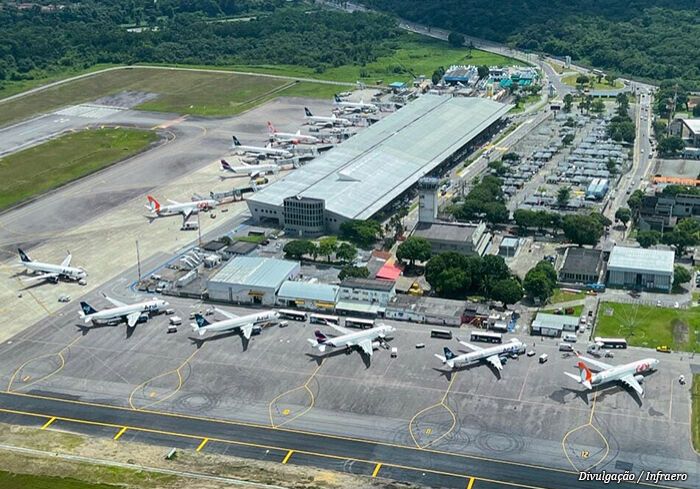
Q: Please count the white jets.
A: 12